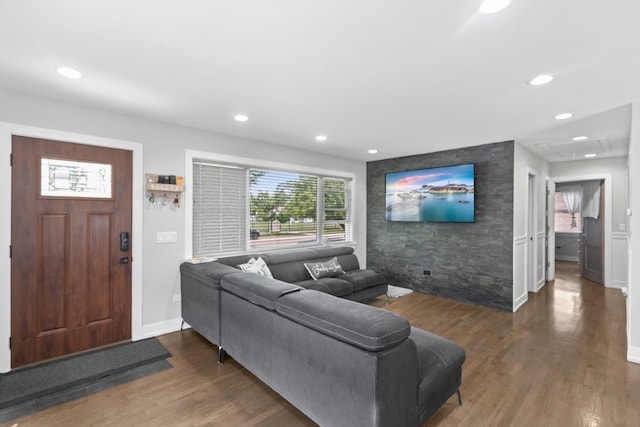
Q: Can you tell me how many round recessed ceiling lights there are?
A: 9